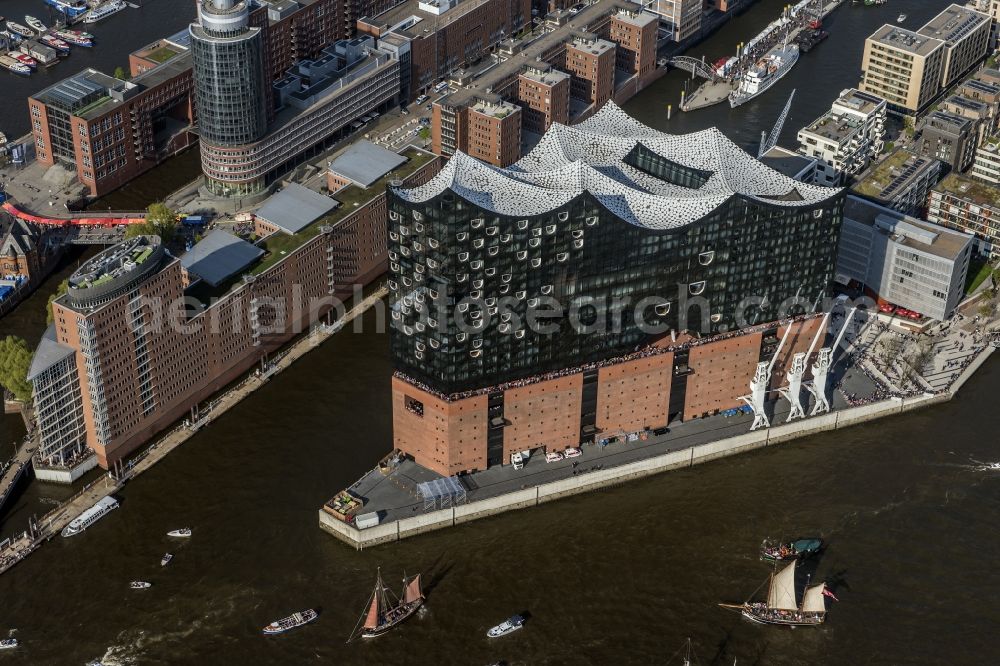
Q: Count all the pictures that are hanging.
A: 0